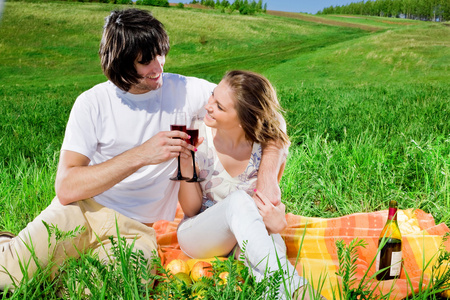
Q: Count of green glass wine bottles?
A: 1